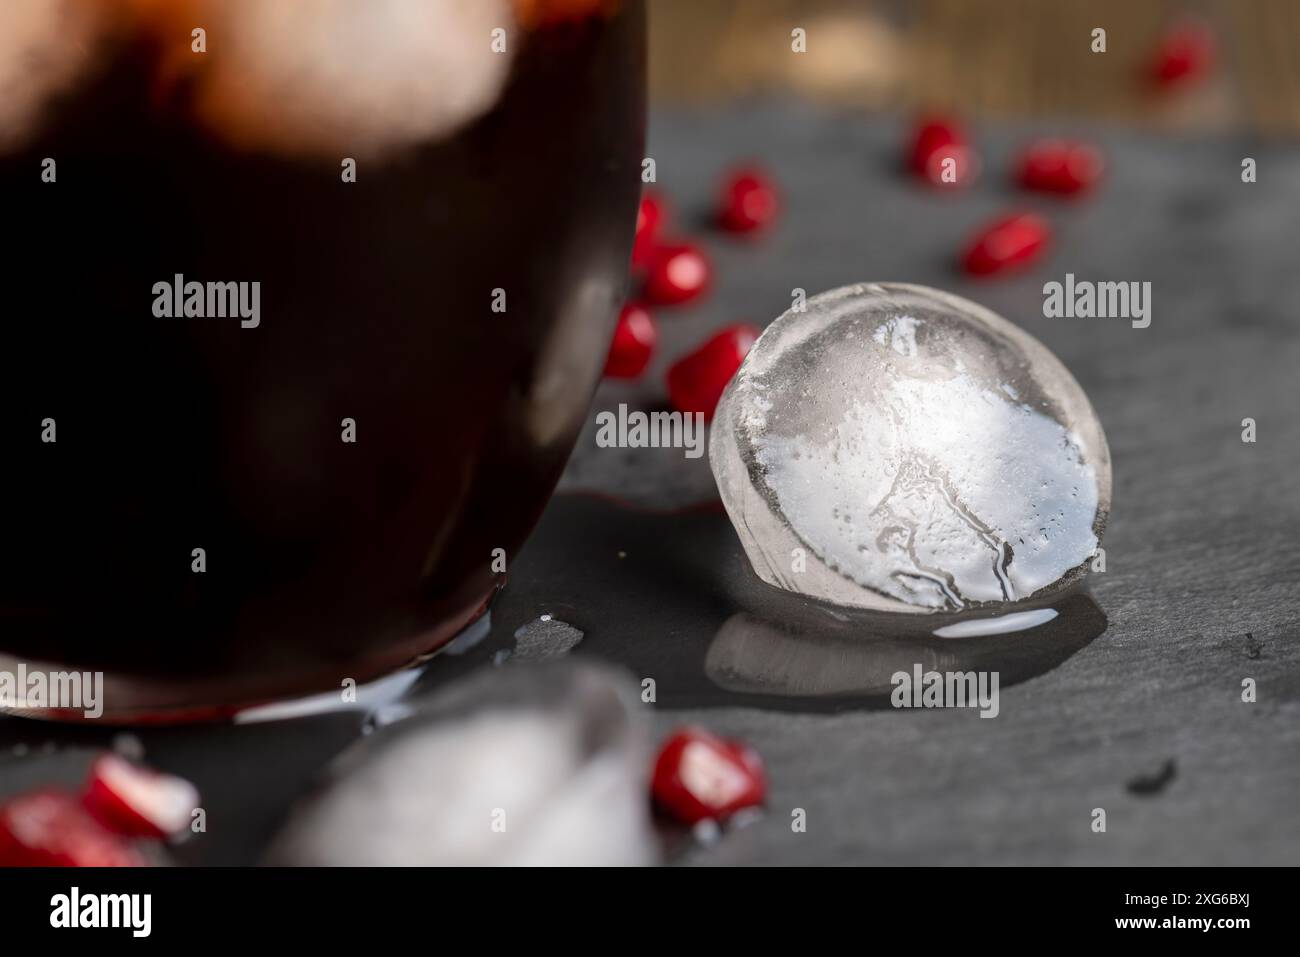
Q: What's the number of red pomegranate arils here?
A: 12